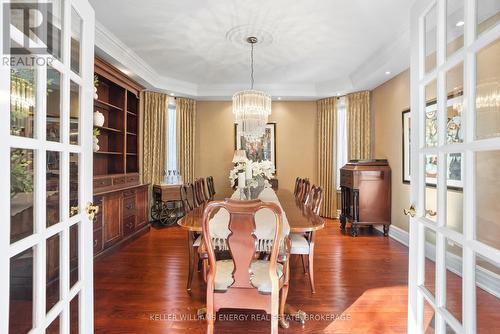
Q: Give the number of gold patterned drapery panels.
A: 4